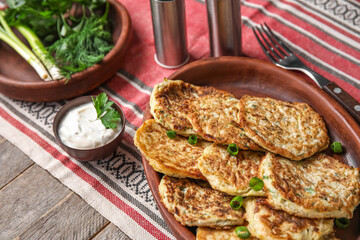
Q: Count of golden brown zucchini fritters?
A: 9